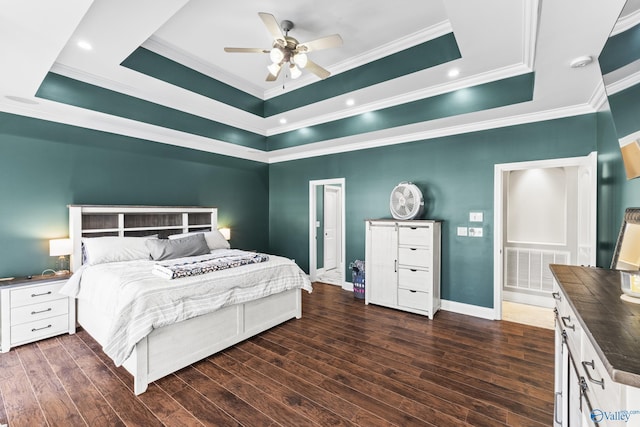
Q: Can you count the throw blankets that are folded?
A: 1